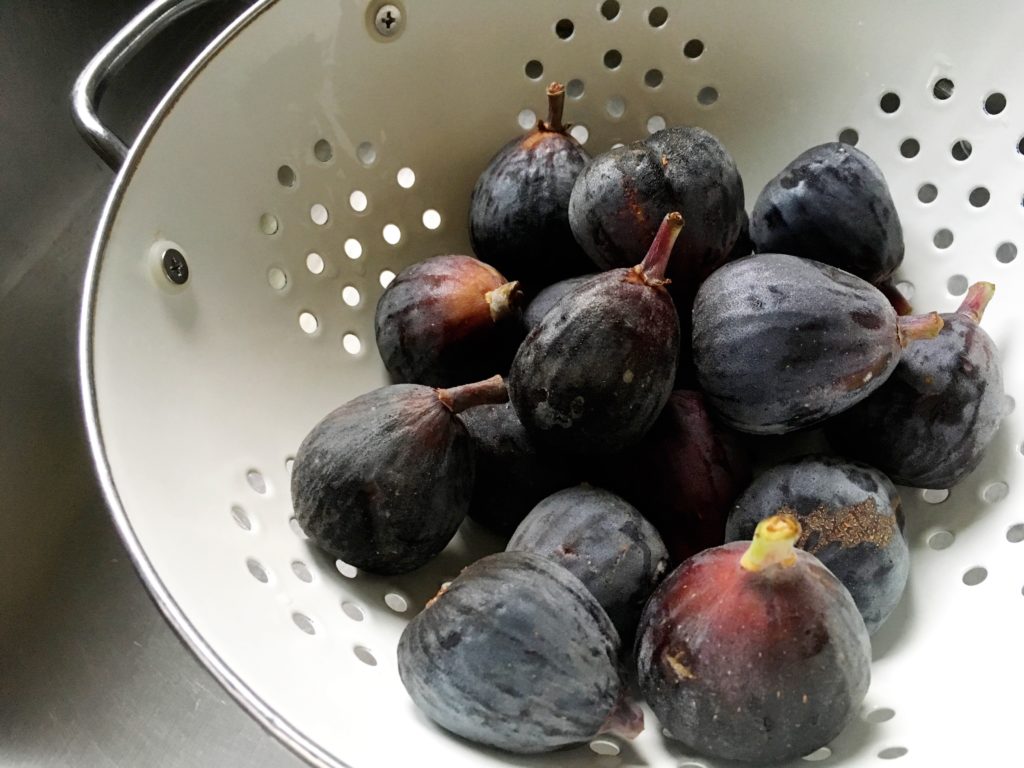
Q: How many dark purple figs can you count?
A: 15